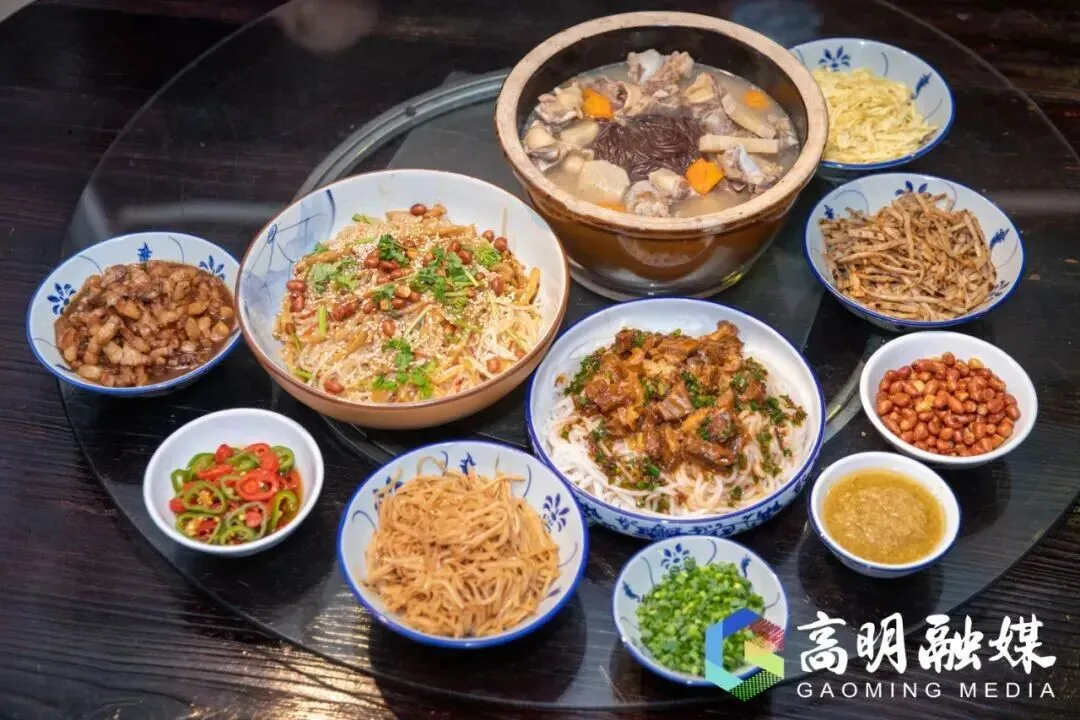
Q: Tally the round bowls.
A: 11